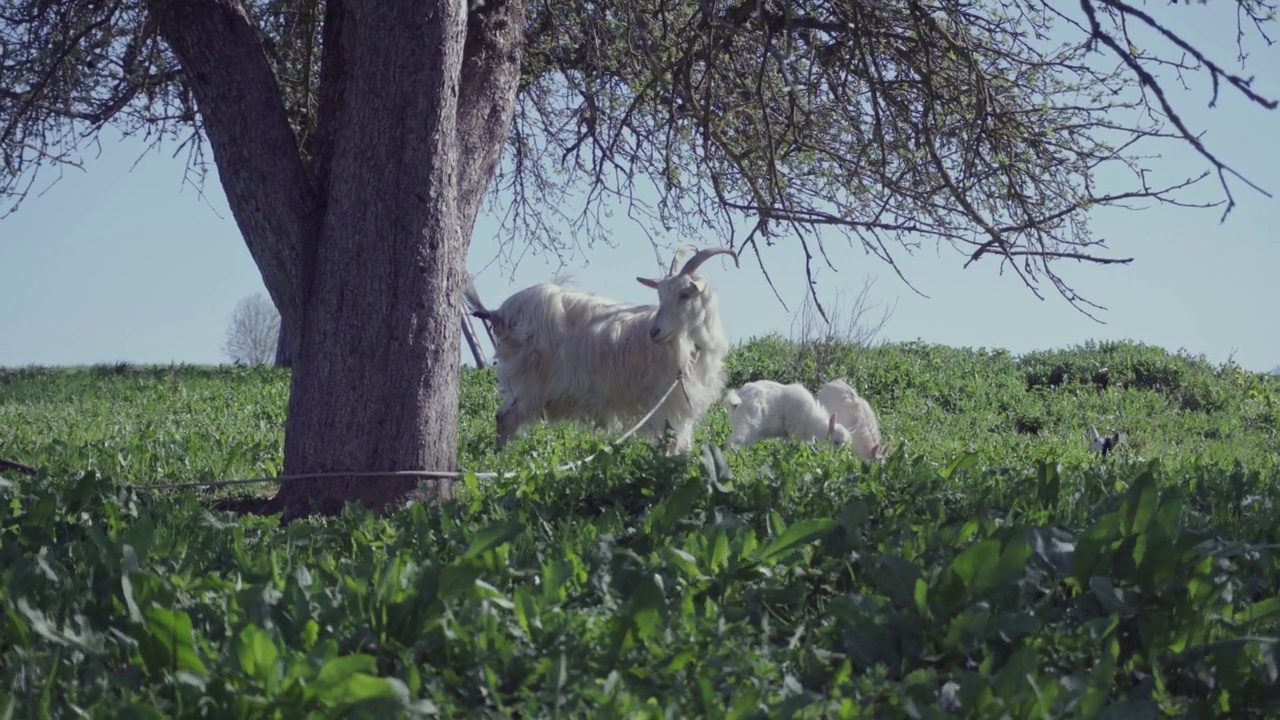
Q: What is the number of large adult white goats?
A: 1